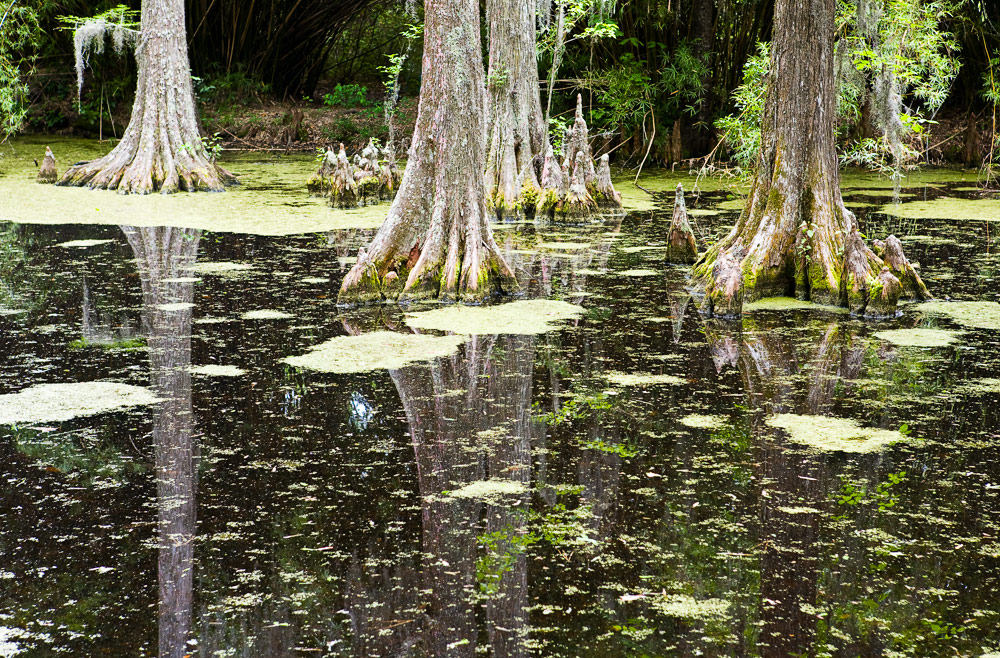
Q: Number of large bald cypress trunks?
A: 4